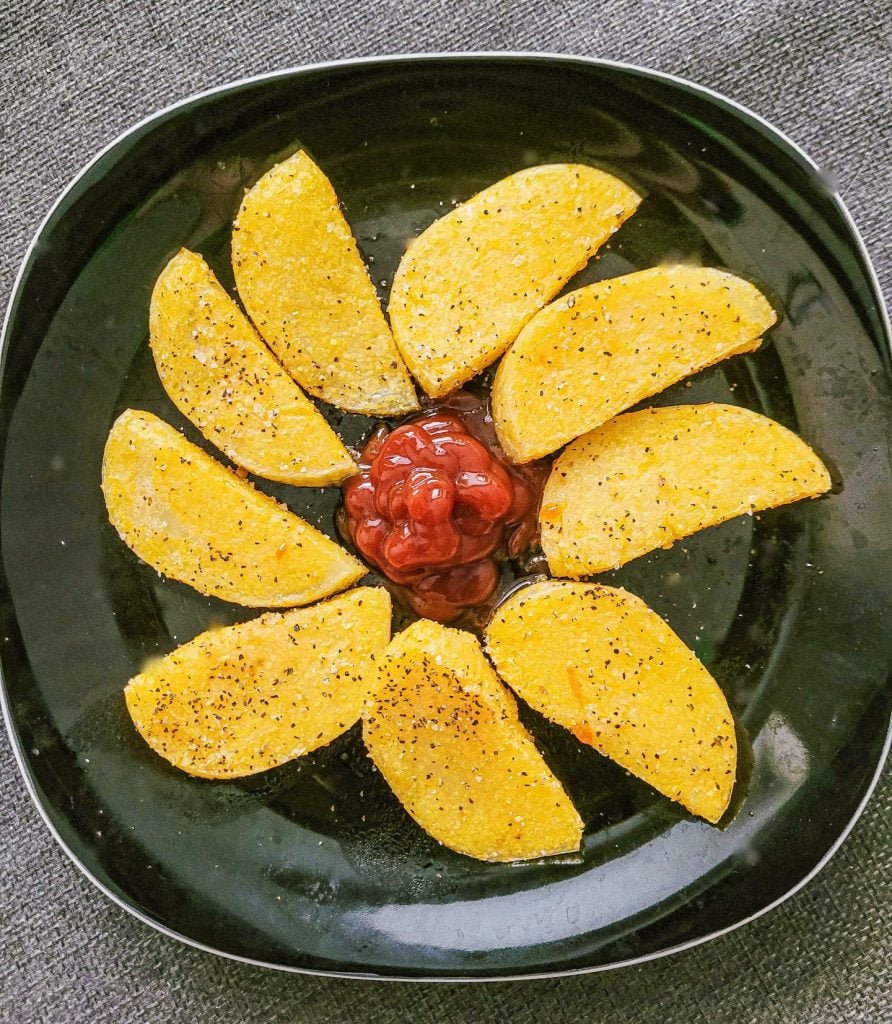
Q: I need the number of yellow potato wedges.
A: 9